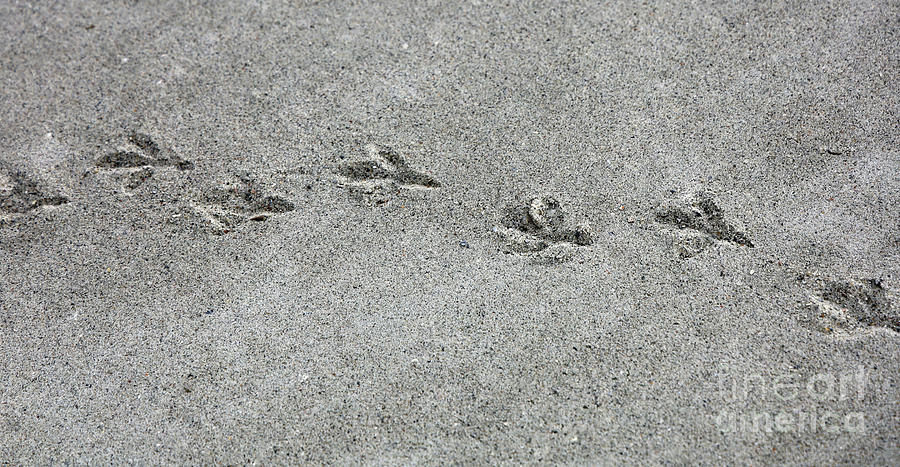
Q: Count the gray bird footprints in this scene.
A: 7